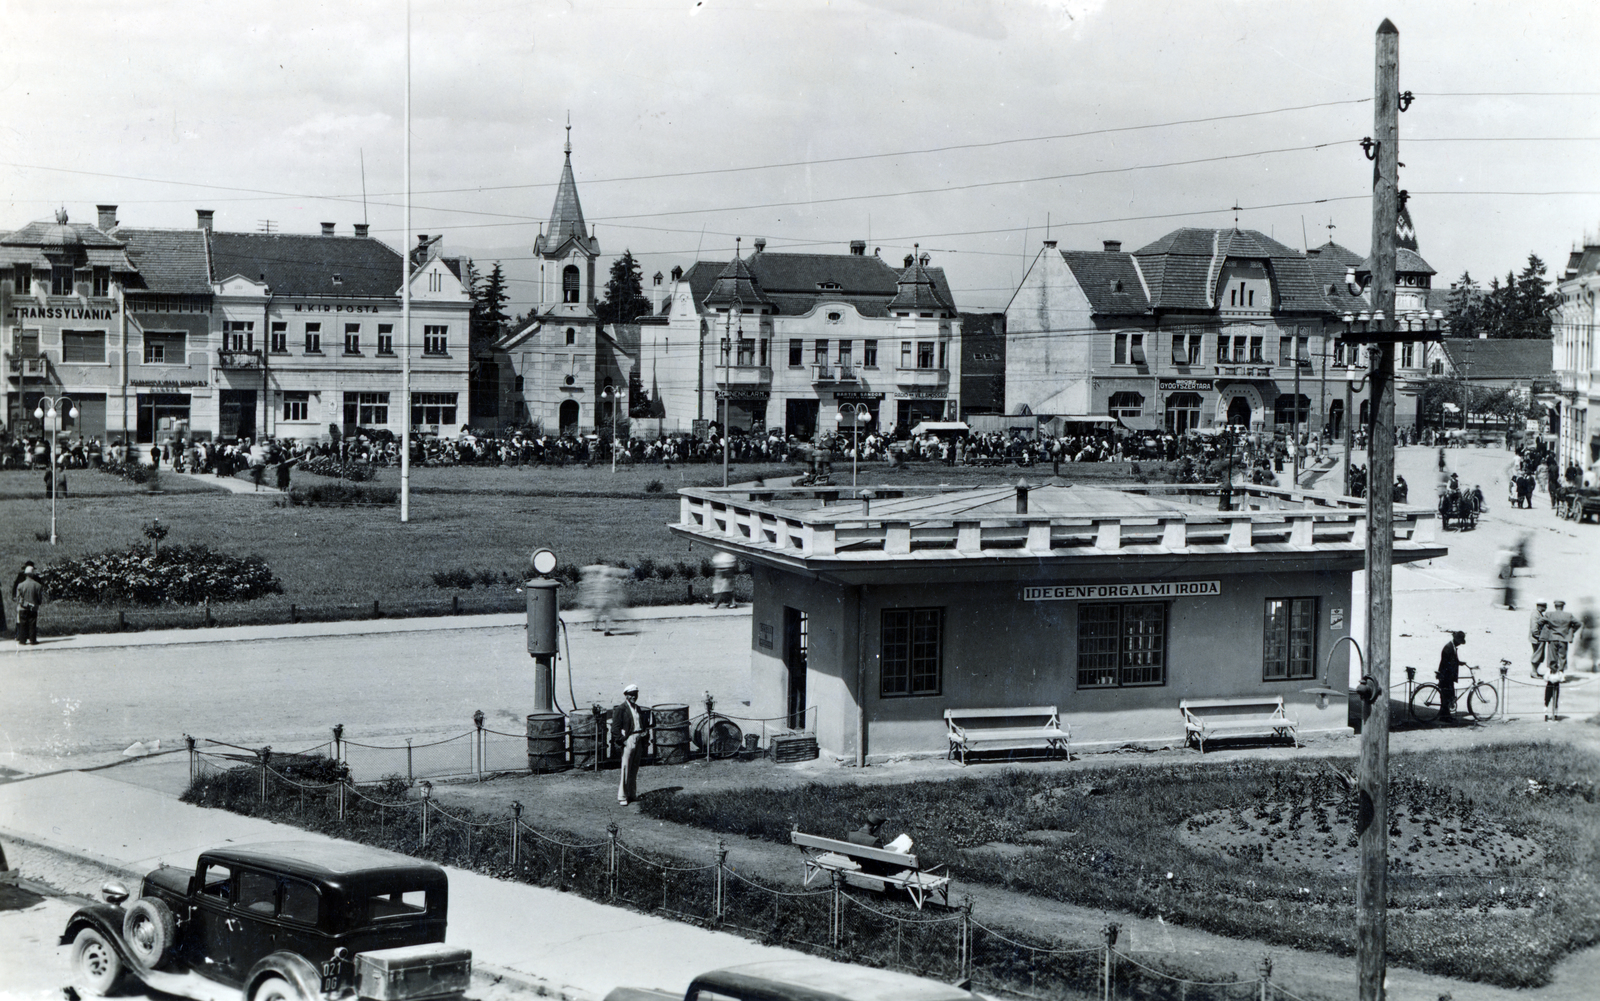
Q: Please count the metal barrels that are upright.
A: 4